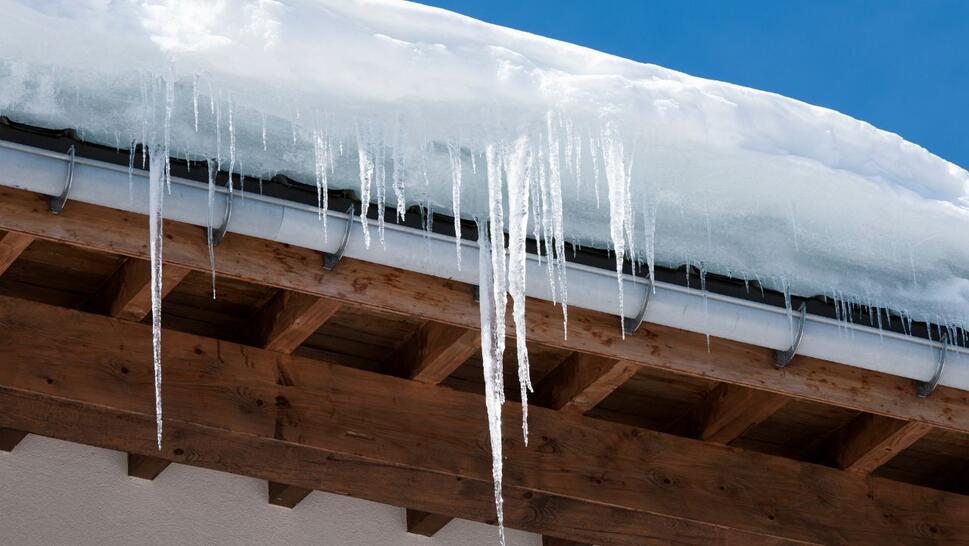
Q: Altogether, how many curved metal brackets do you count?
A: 6